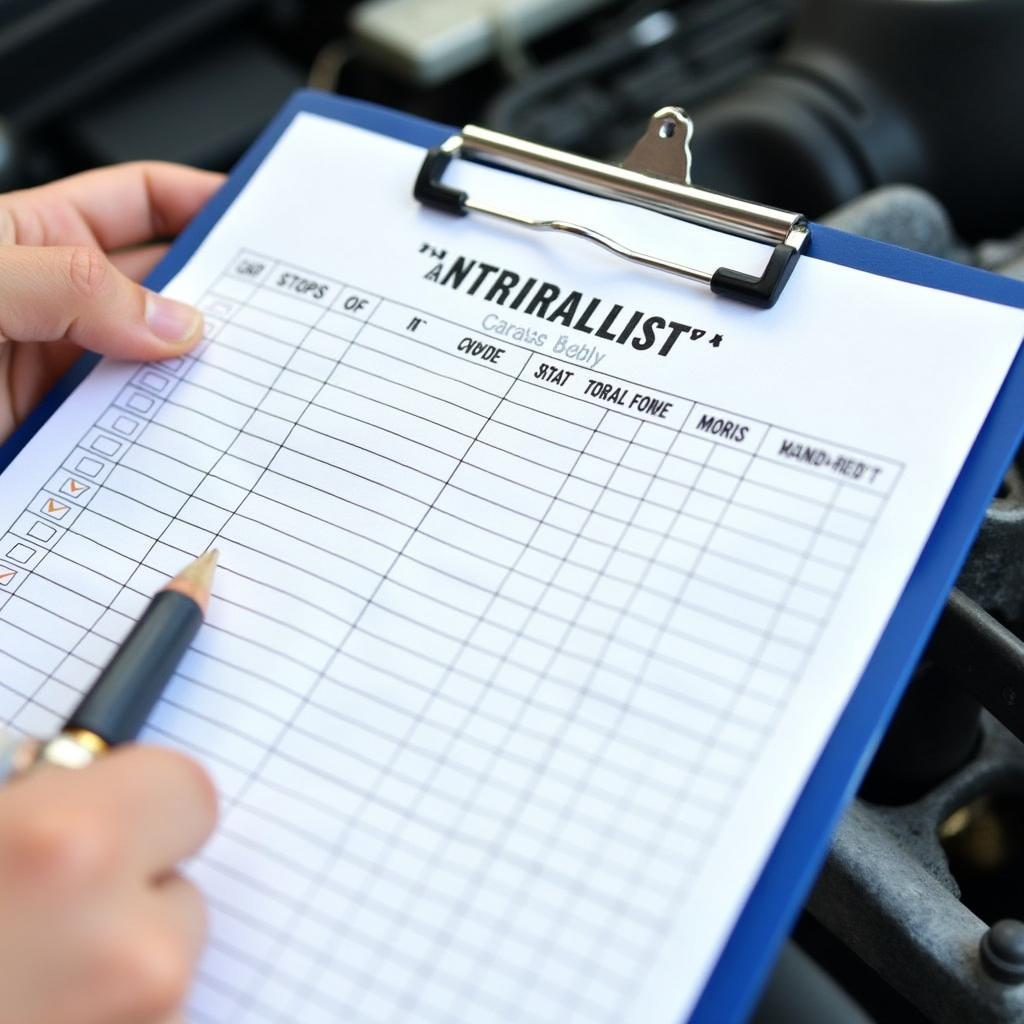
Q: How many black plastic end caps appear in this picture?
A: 2